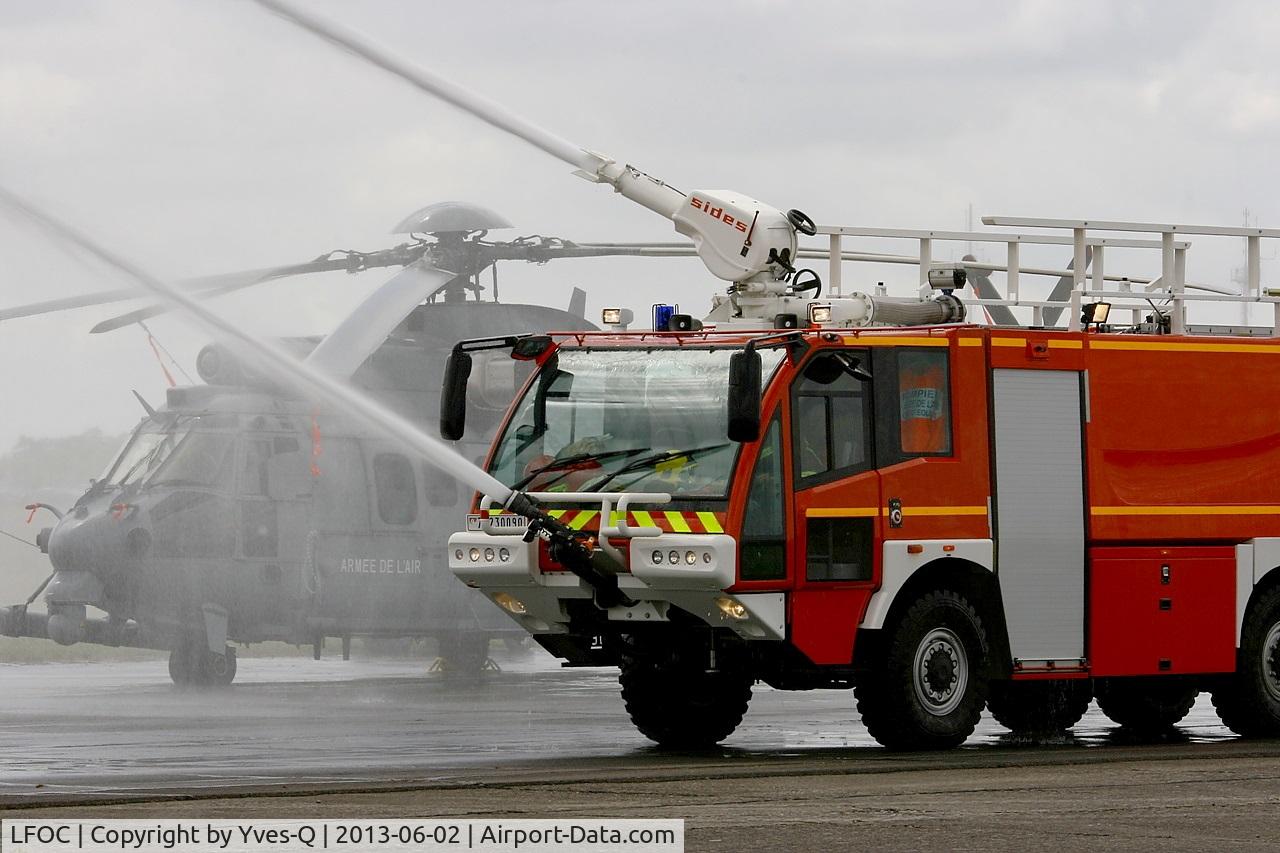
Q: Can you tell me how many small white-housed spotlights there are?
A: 2